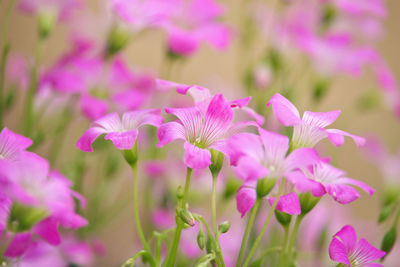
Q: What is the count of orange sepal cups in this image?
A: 0